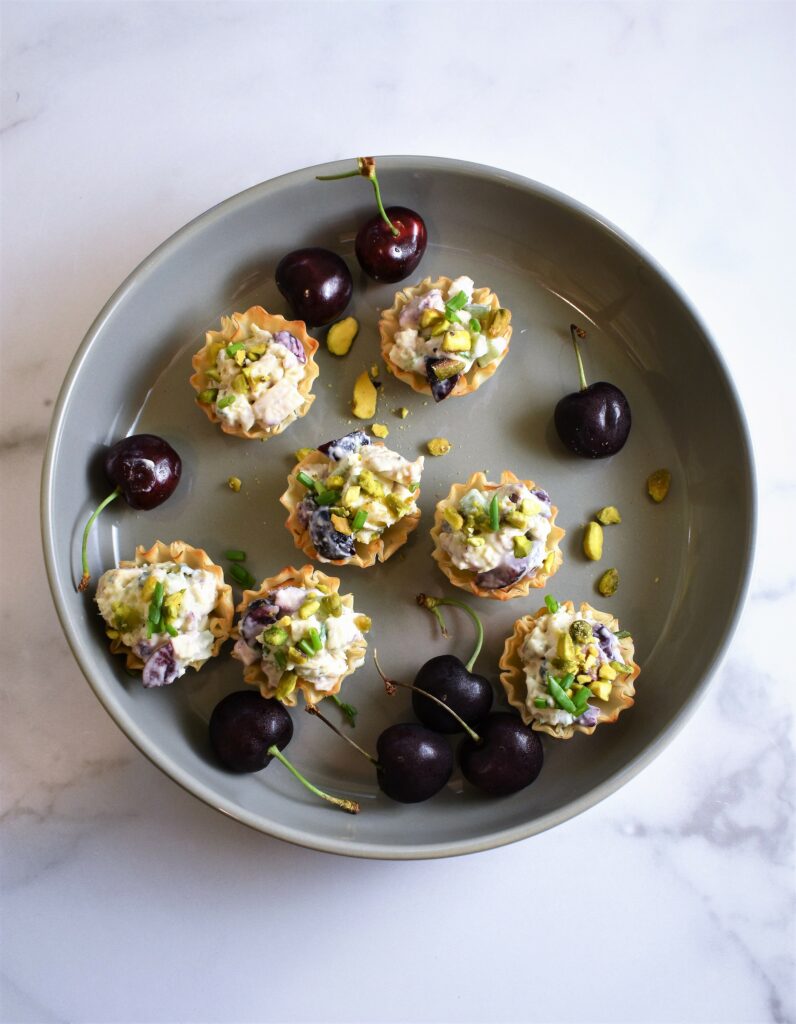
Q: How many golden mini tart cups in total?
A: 7